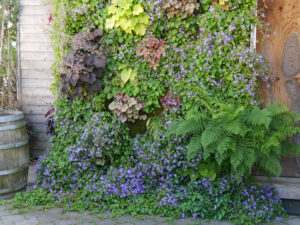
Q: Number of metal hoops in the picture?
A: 6